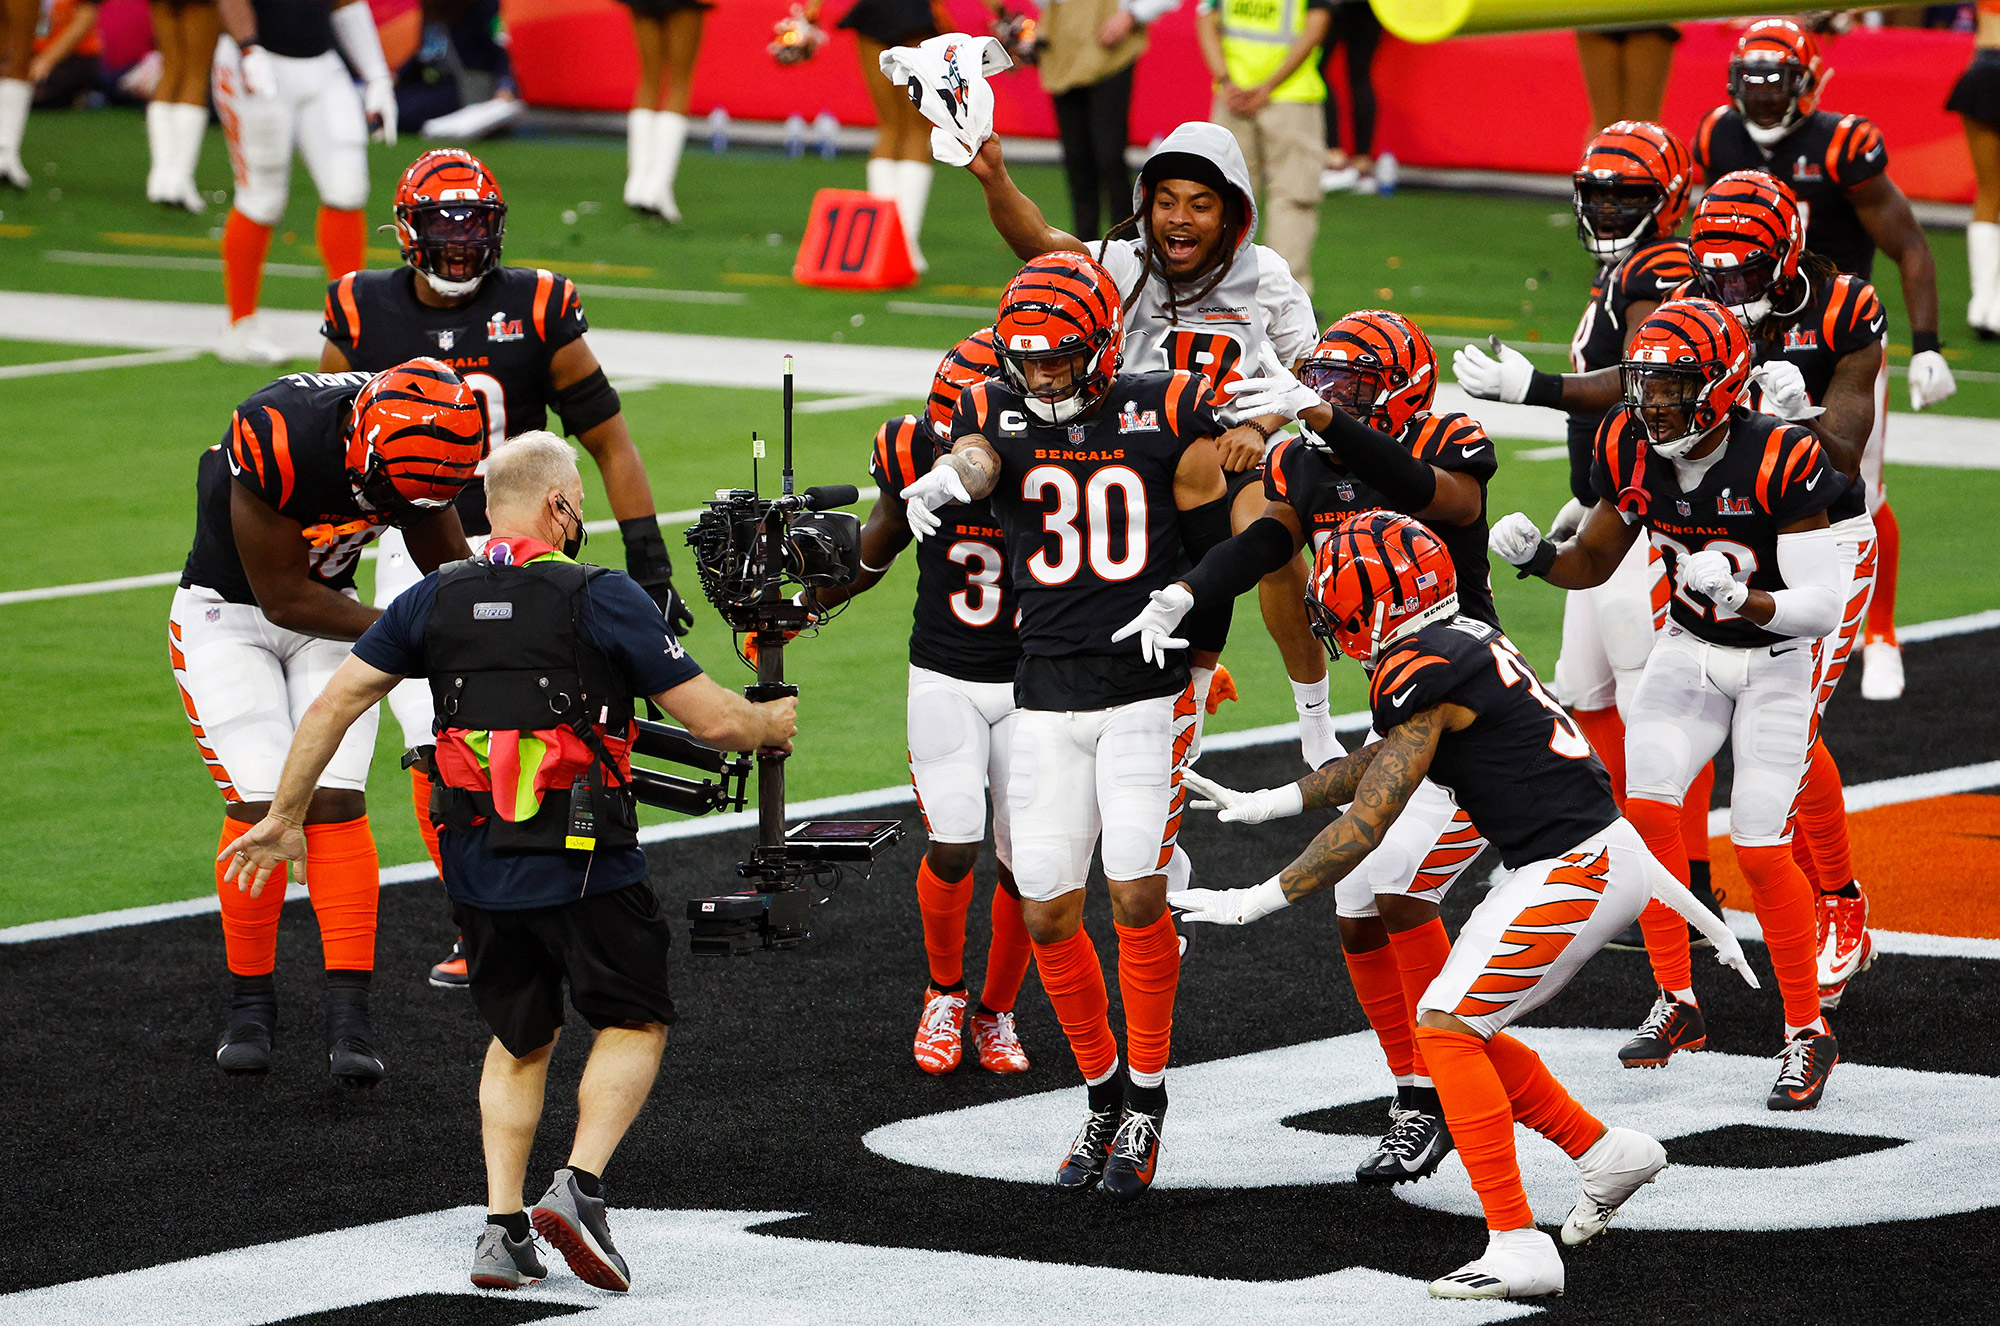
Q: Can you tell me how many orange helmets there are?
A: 10